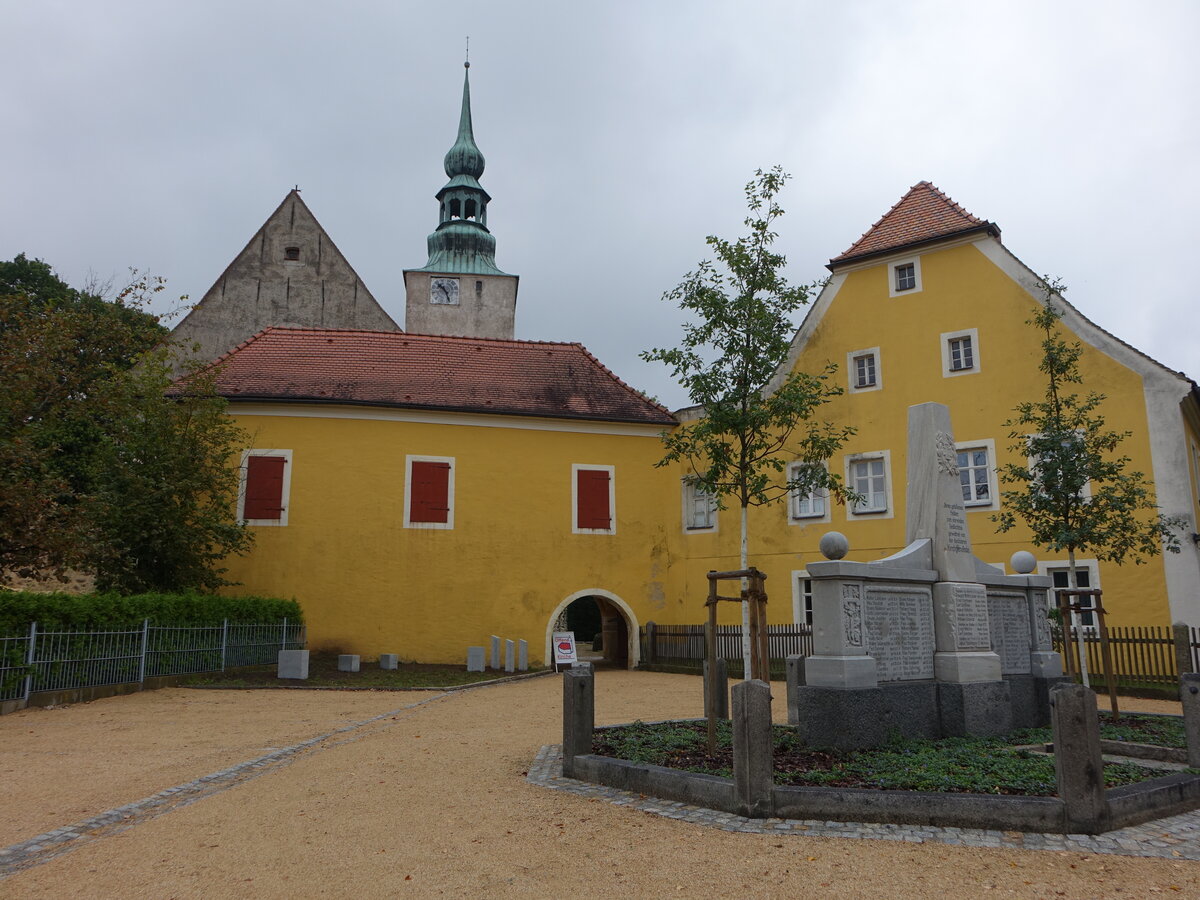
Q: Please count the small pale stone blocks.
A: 7